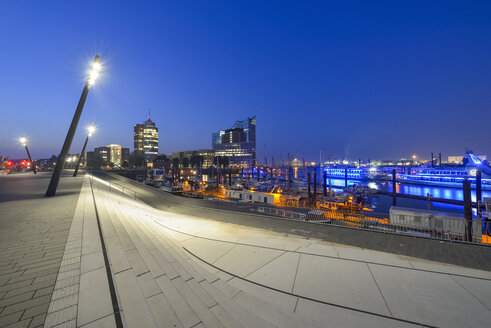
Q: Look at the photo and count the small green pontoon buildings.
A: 0